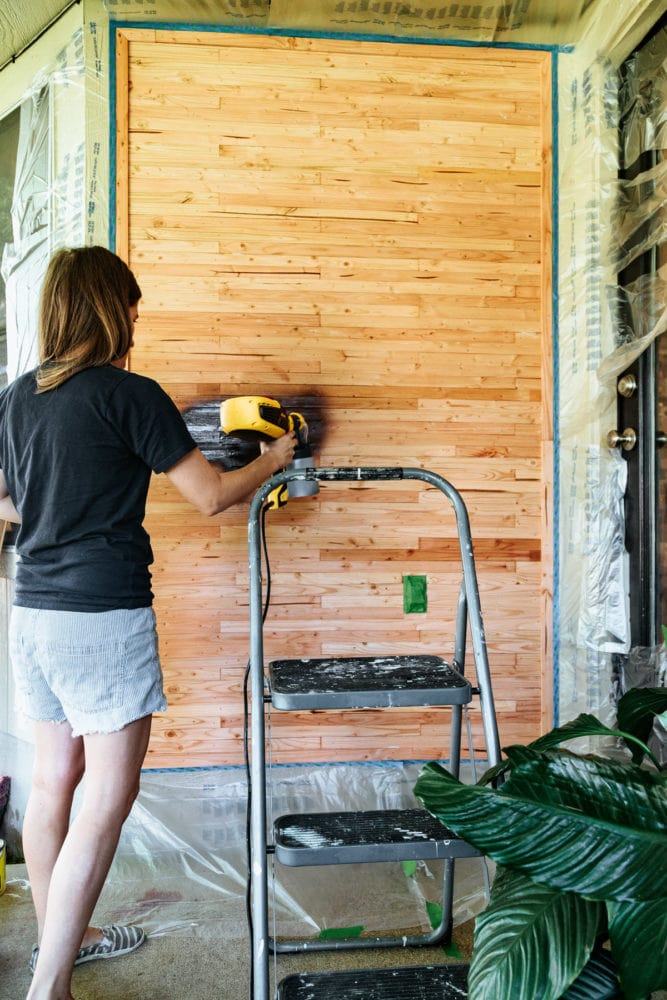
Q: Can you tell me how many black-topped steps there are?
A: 3